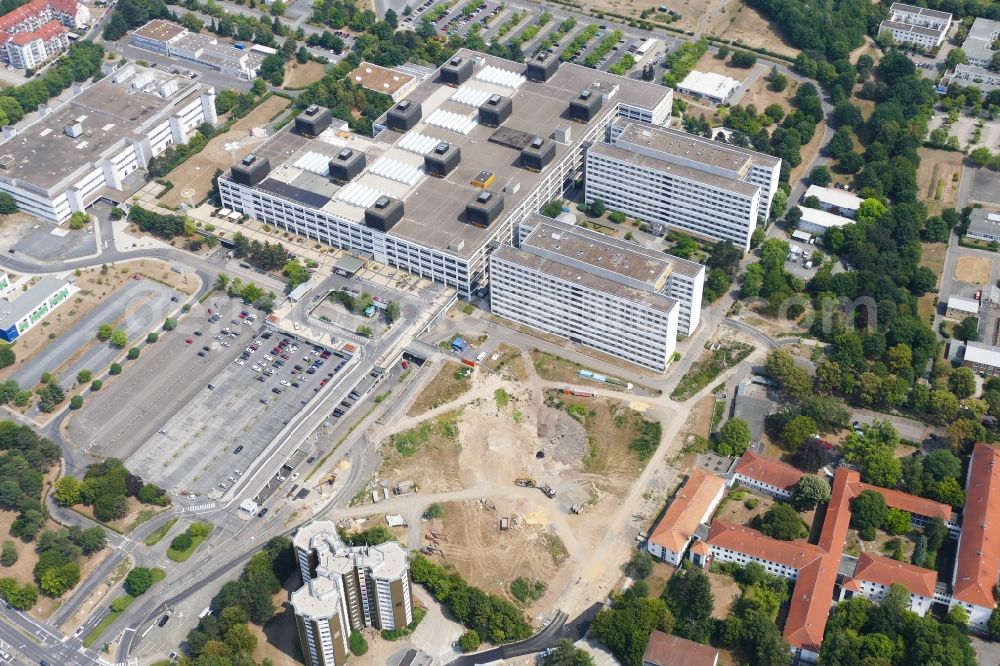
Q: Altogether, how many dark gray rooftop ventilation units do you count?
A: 12